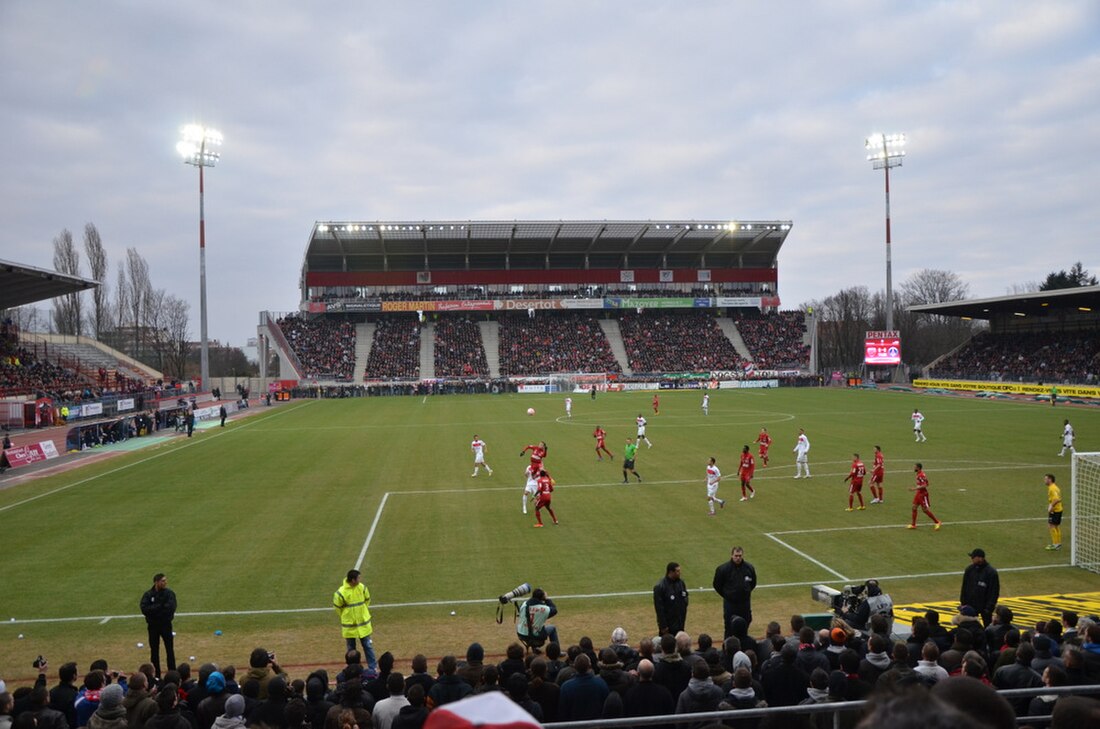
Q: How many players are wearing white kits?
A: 9